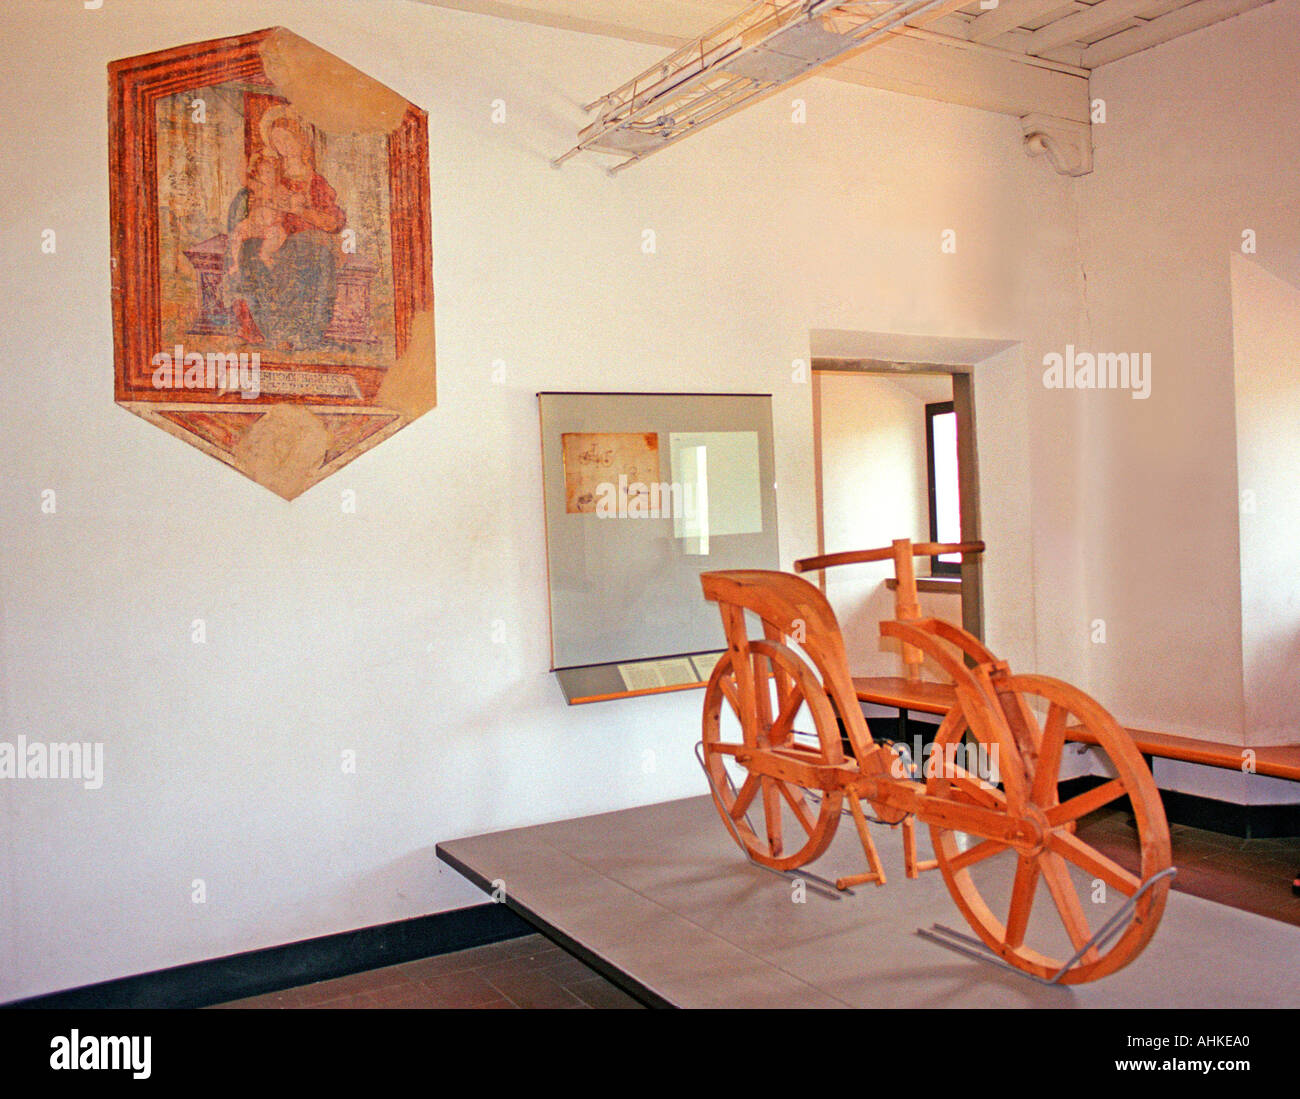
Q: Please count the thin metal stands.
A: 2